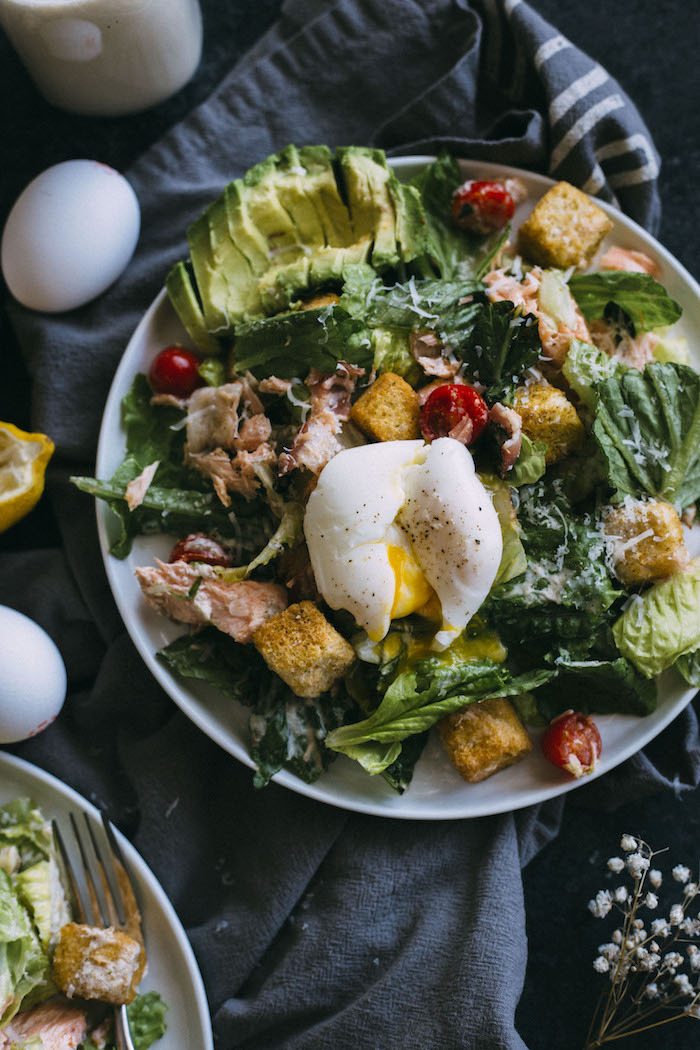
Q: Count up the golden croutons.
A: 7